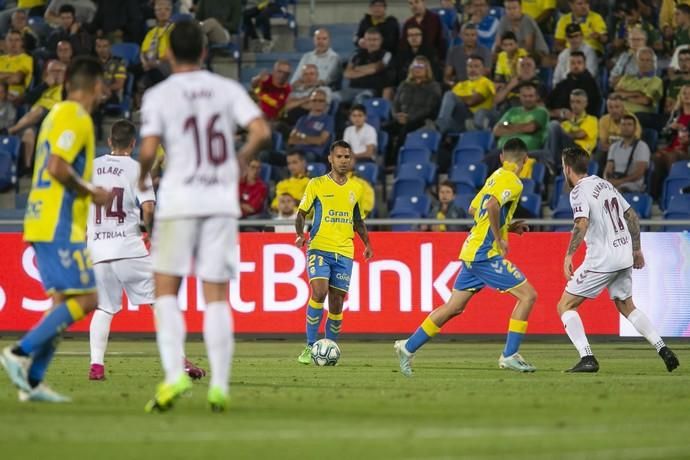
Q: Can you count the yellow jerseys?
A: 3